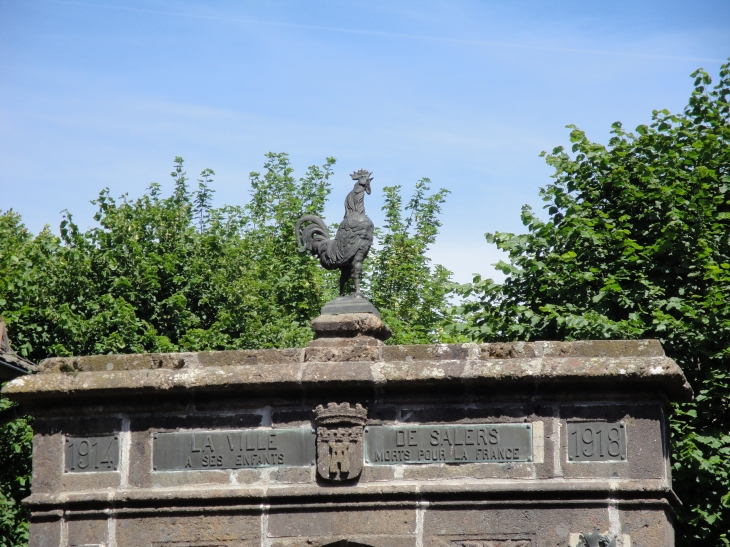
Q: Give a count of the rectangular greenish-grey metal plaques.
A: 4